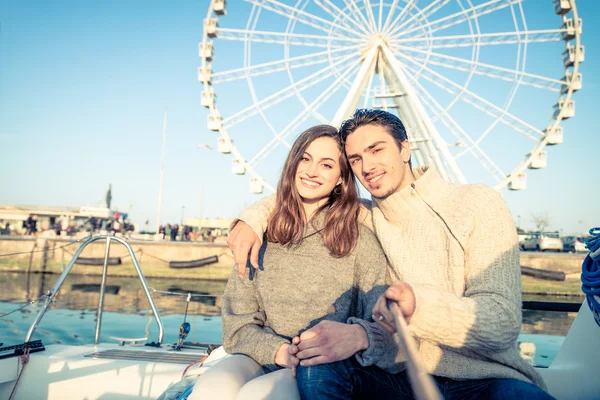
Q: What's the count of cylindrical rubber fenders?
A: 3